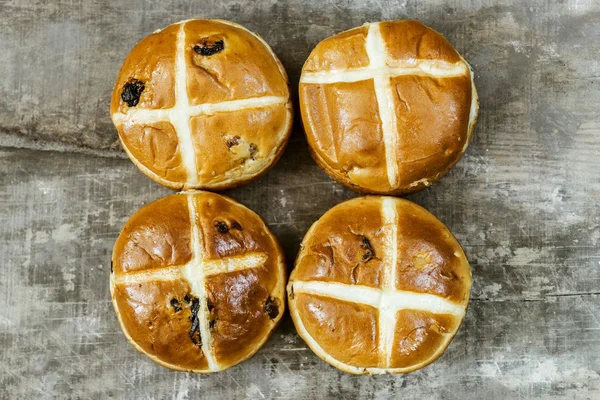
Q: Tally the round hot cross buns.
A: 4